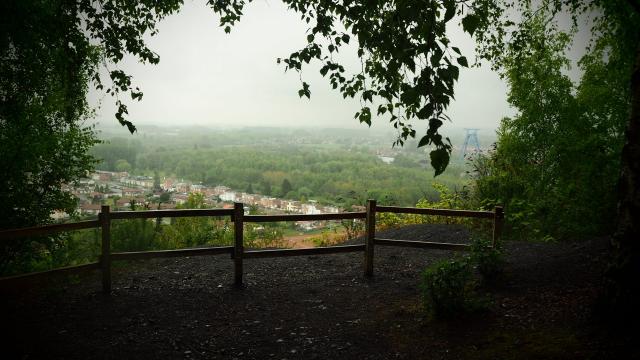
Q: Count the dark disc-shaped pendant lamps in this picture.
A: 0